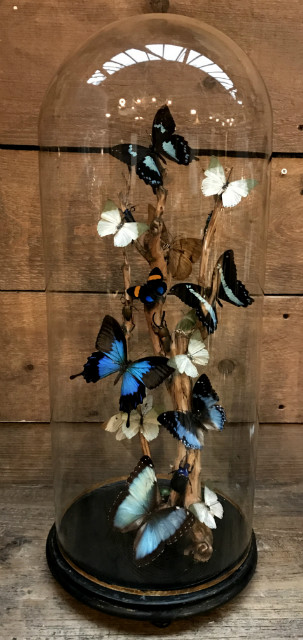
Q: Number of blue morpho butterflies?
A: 1